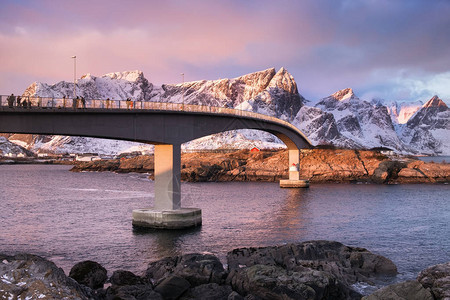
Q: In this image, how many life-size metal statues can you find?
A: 0